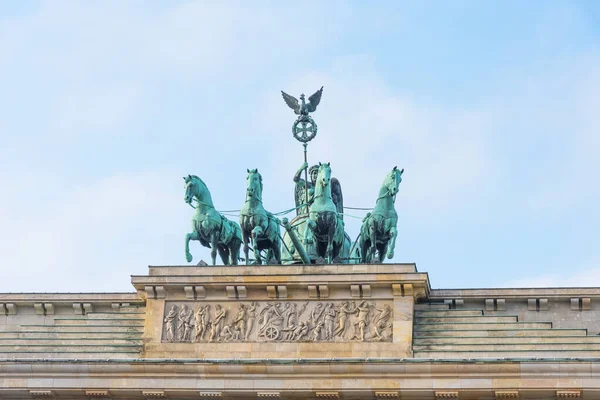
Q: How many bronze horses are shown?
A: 4